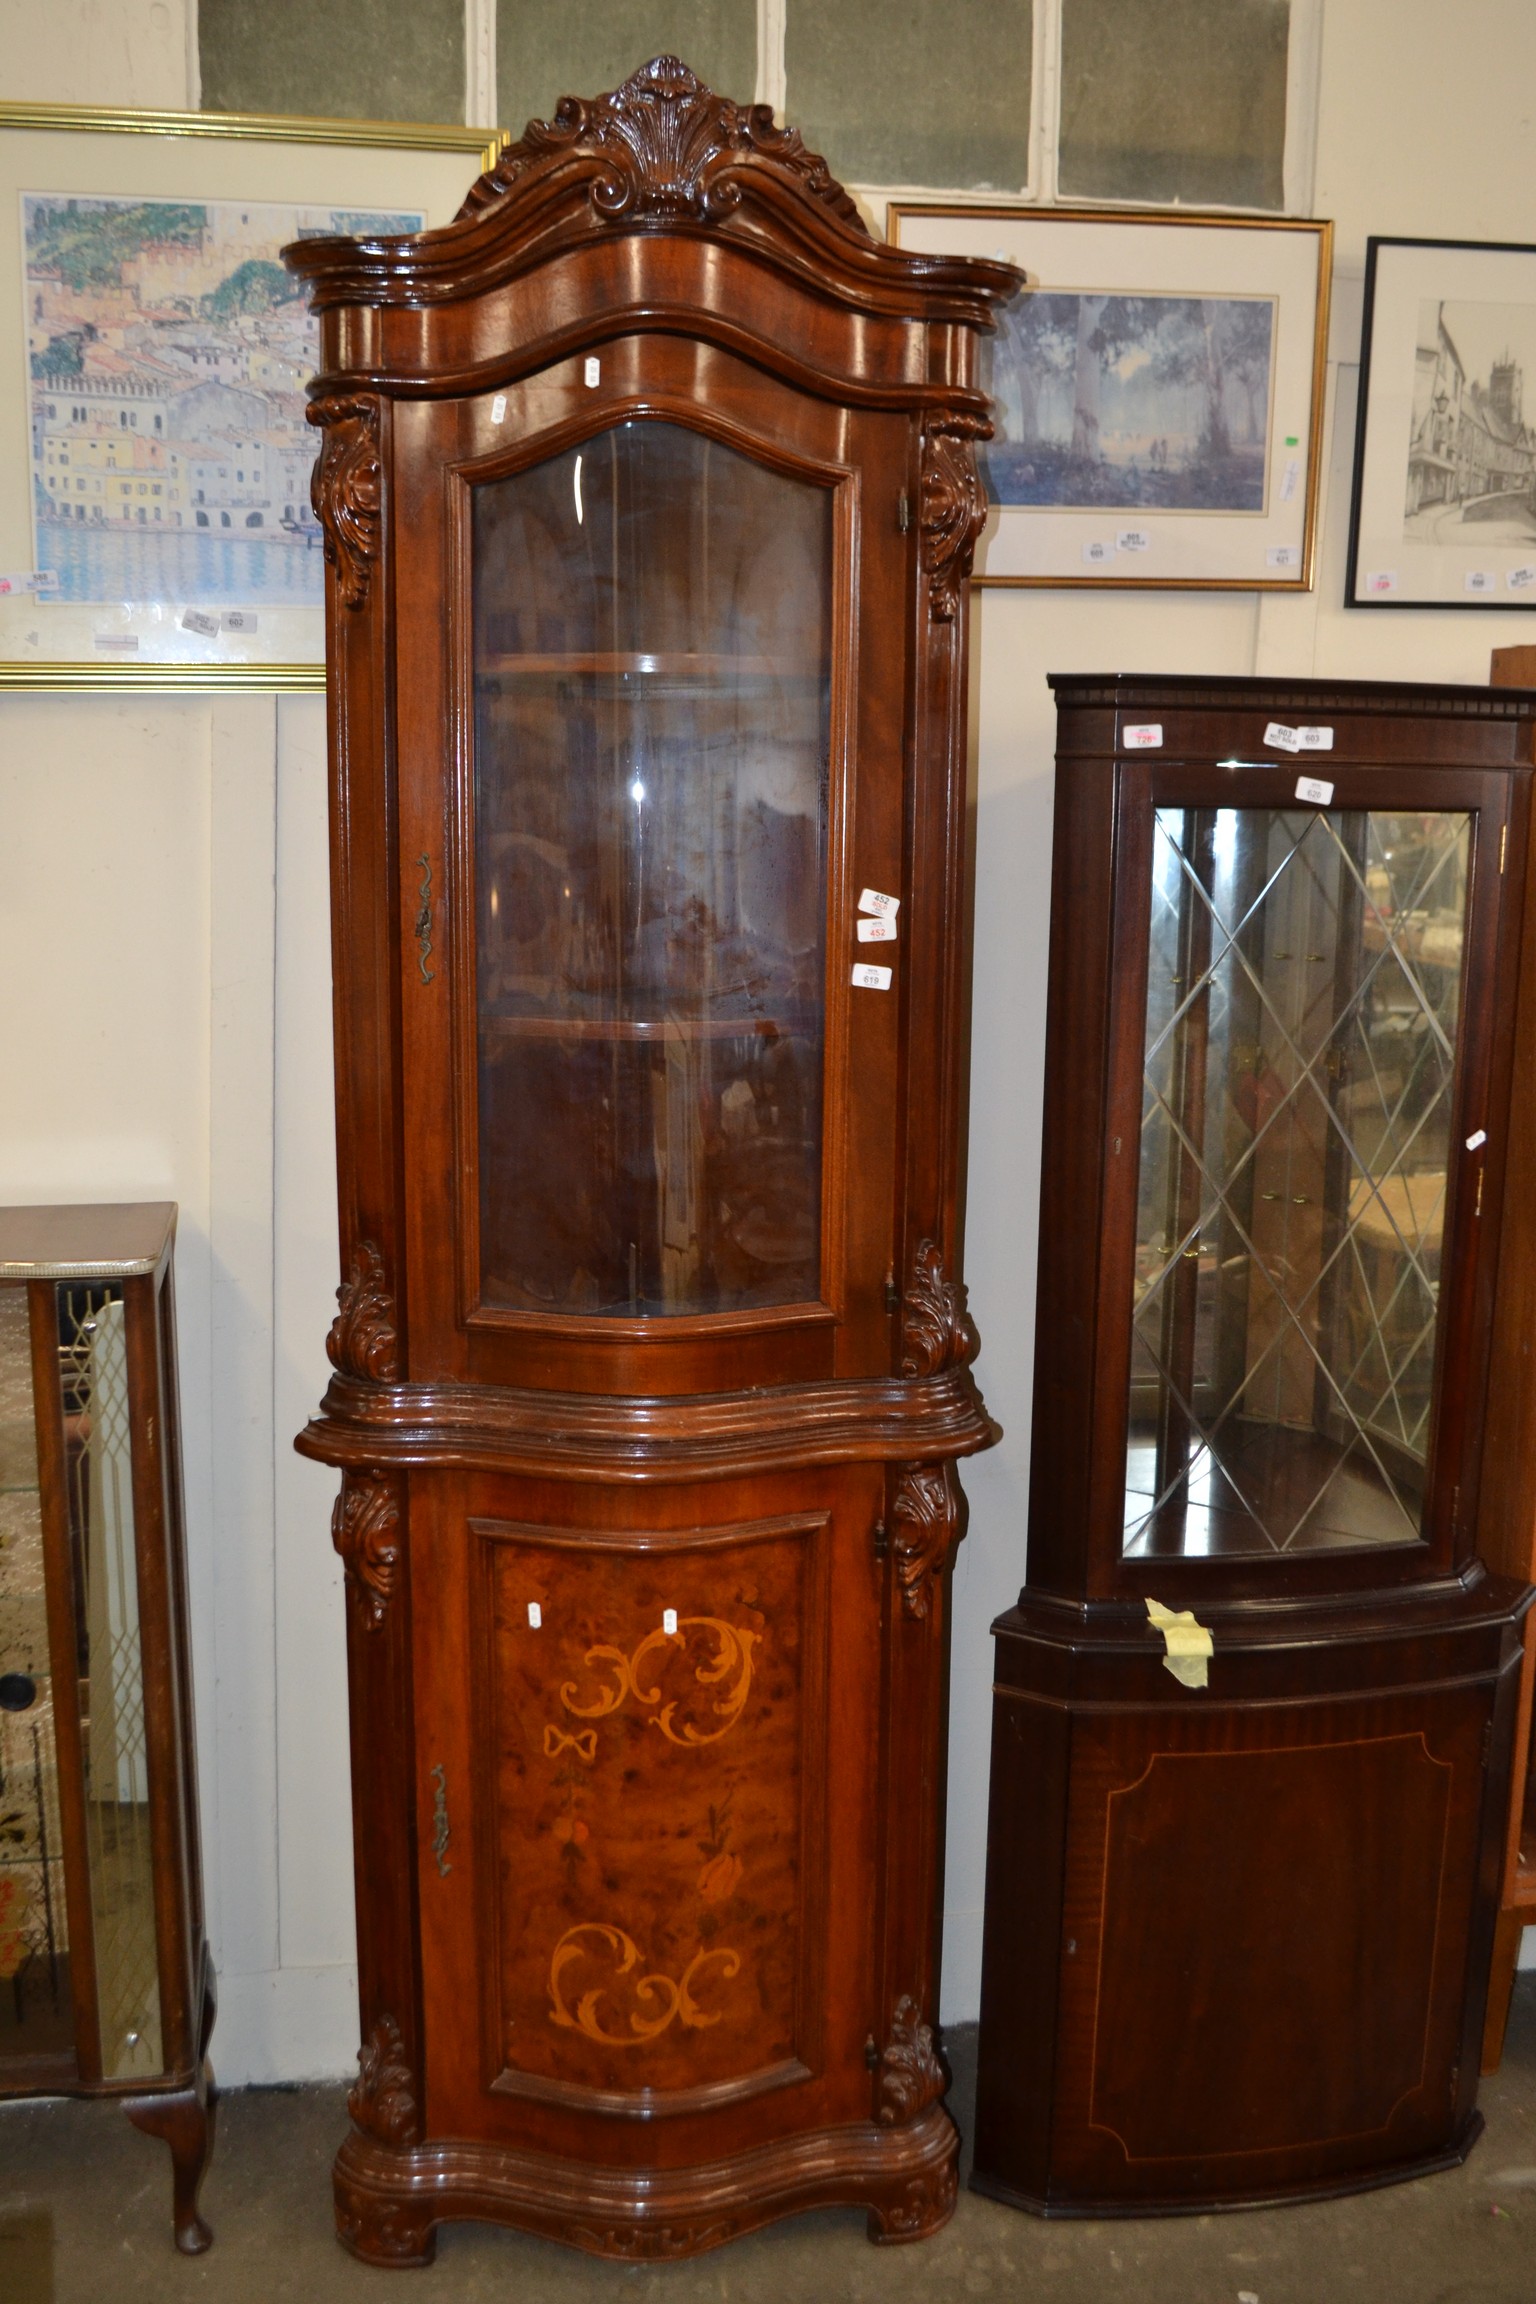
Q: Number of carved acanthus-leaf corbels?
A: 8